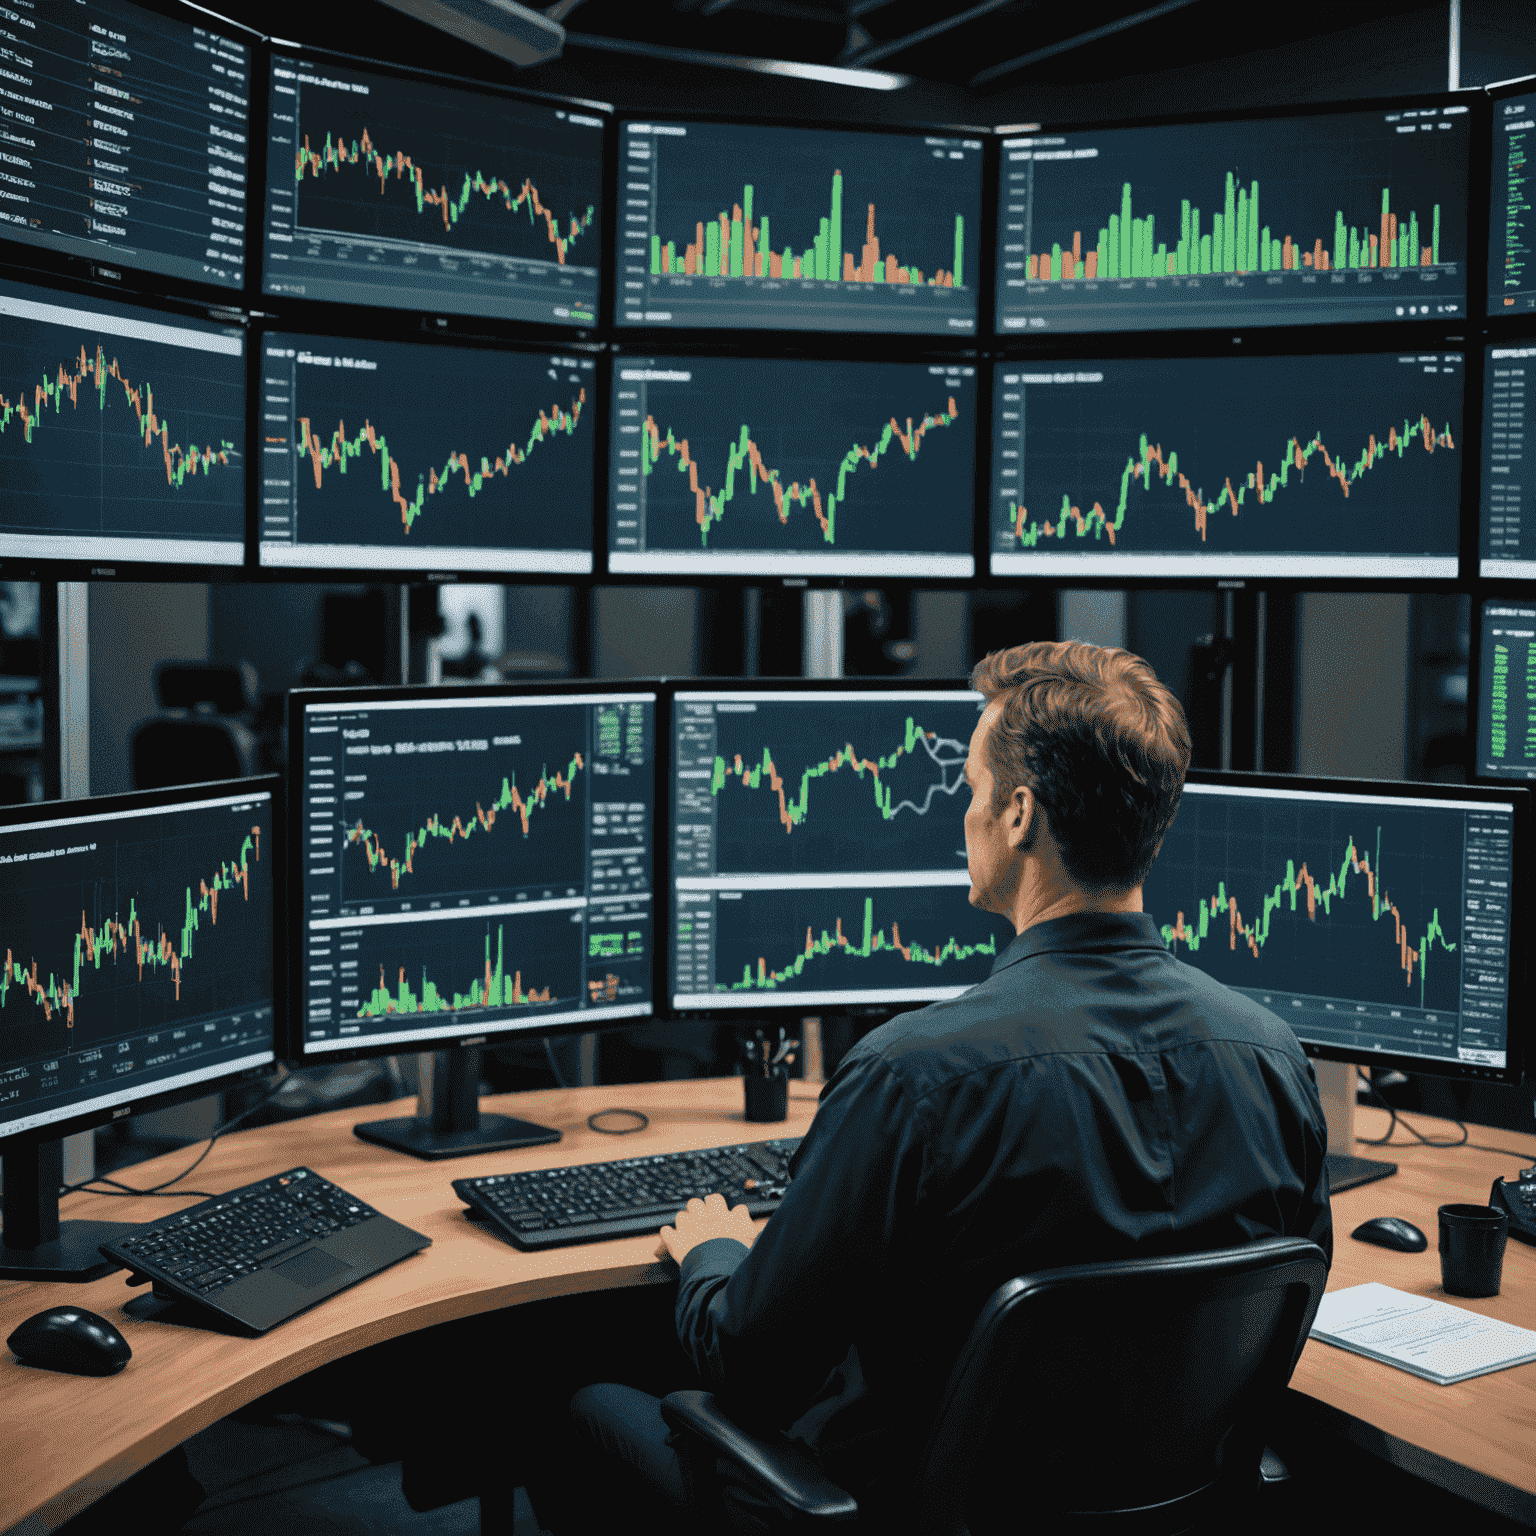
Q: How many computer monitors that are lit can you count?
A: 15